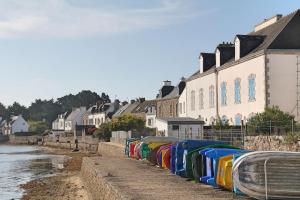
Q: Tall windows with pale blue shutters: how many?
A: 3